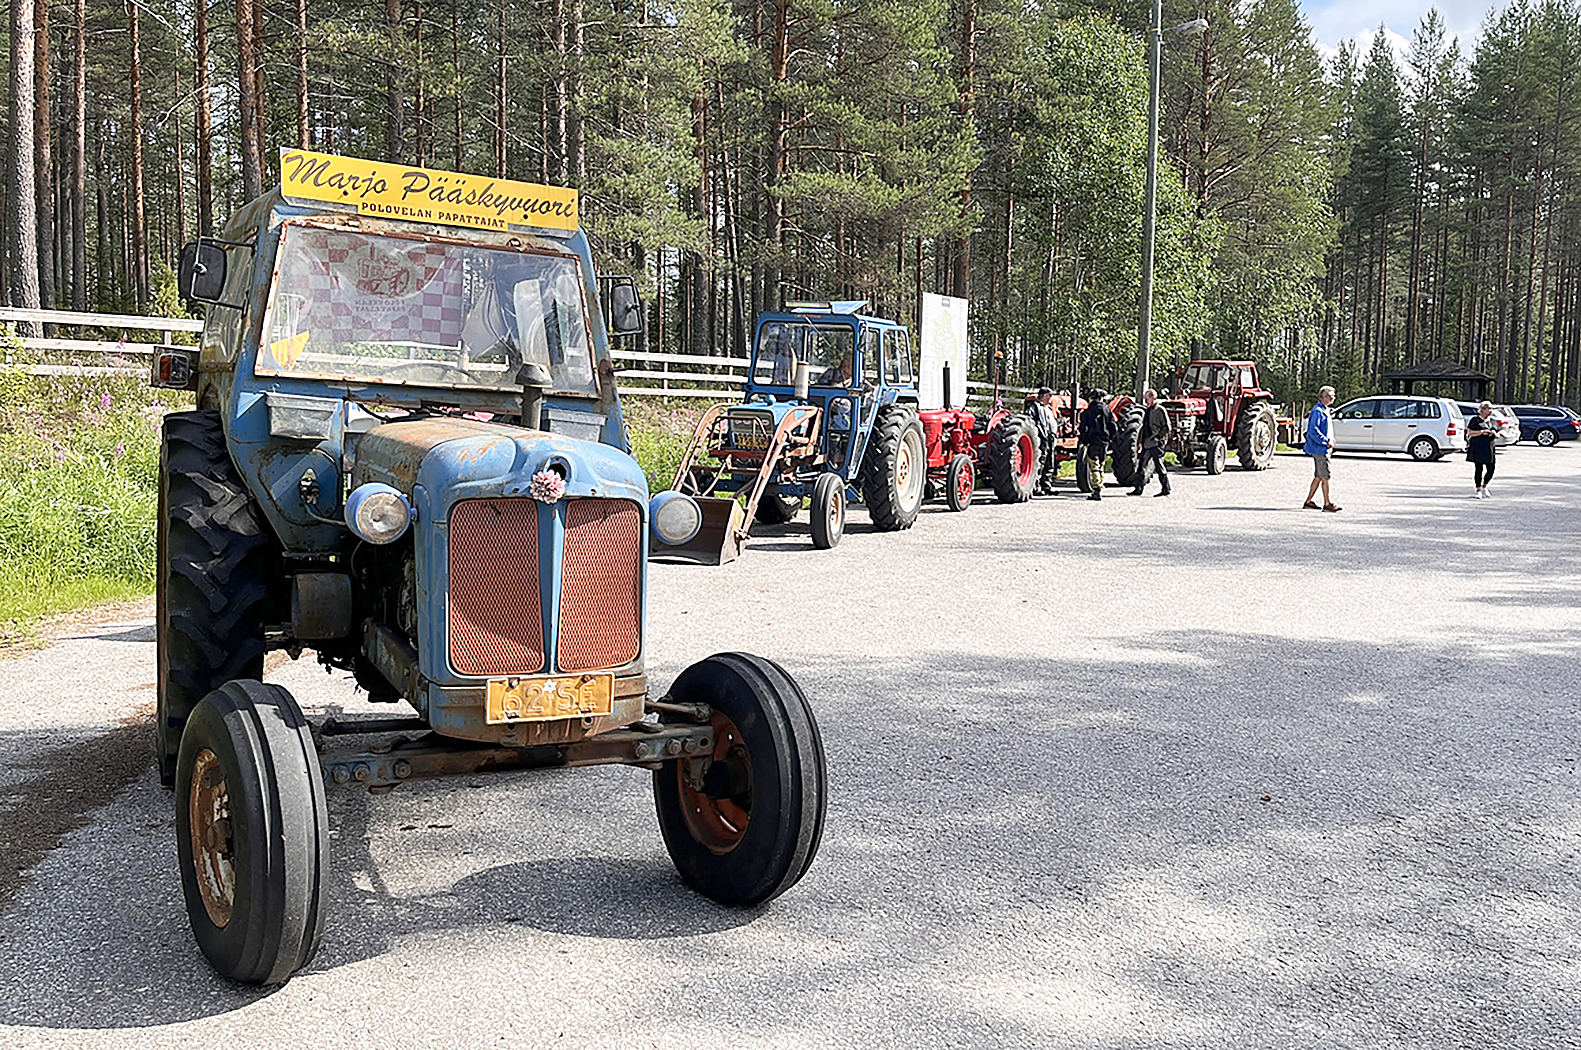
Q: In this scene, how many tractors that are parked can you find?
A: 5